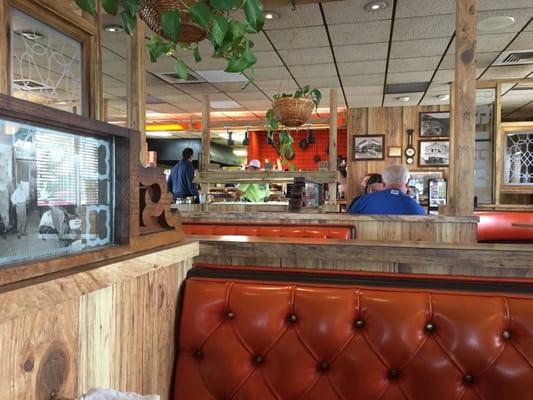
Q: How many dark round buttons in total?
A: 10